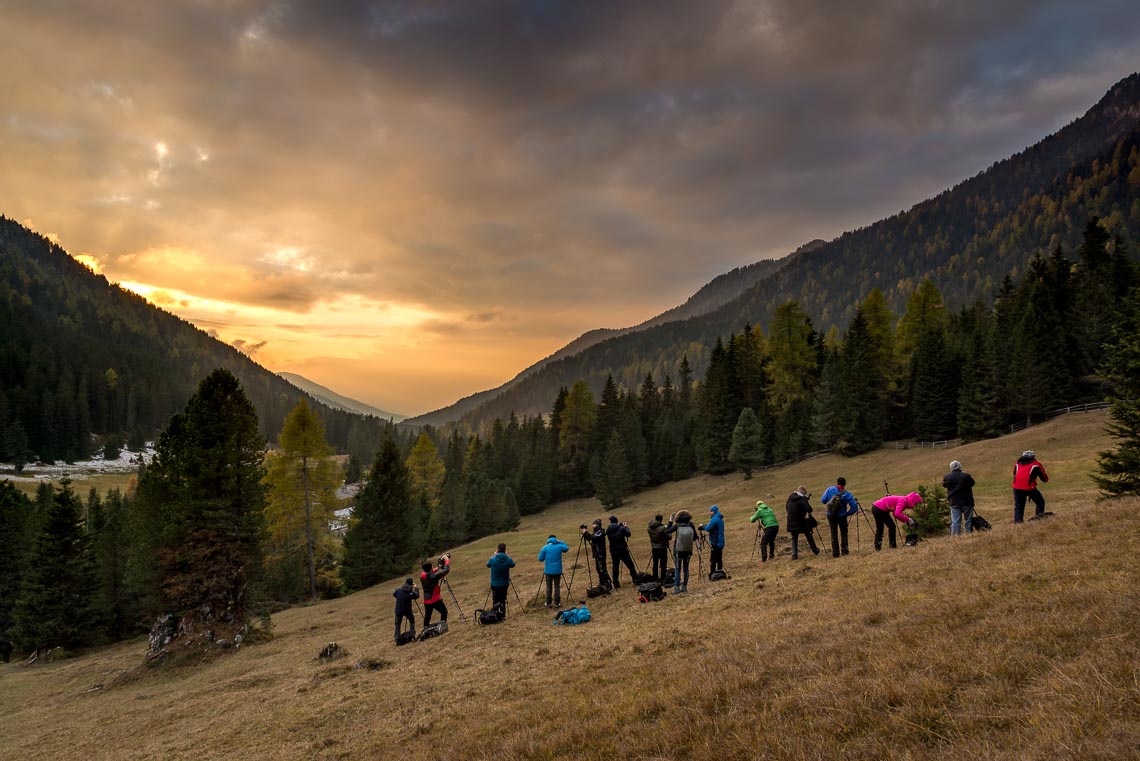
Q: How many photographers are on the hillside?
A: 15